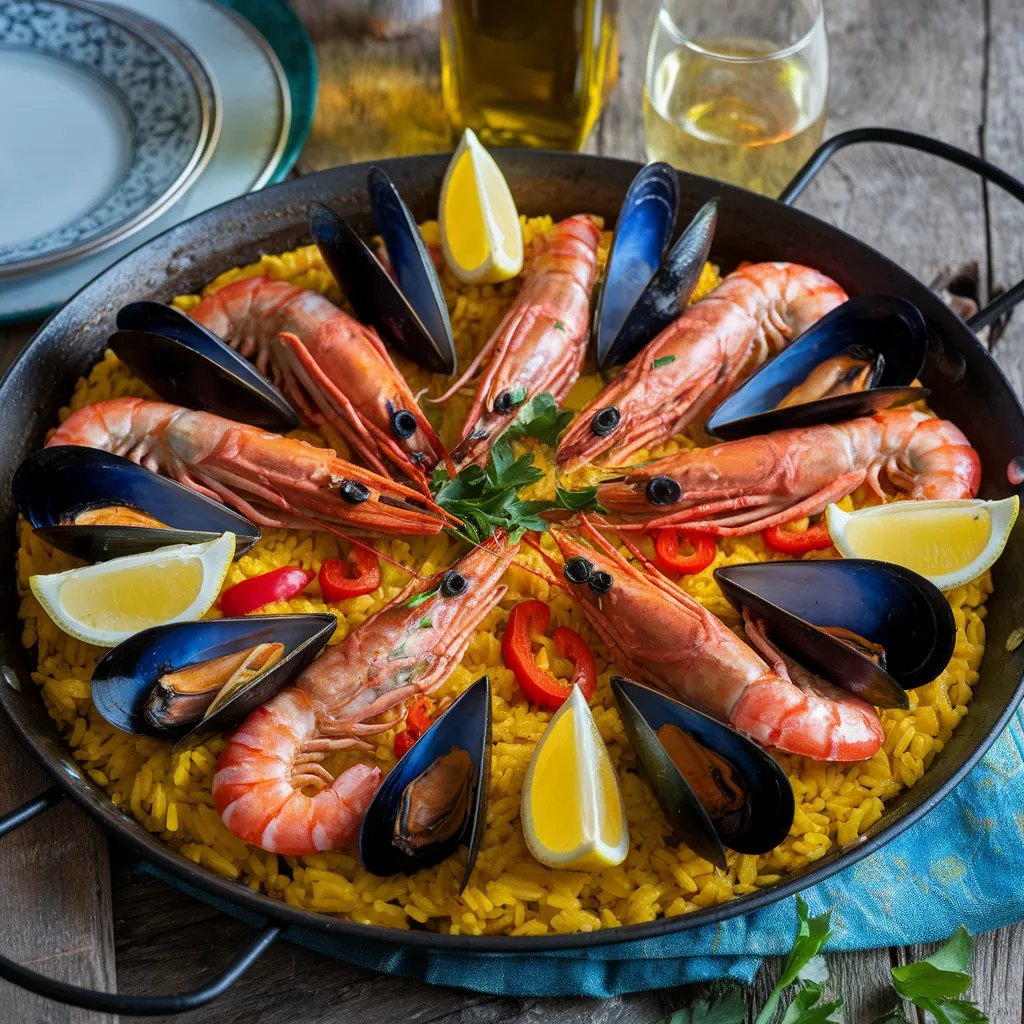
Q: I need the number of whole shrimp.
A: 7